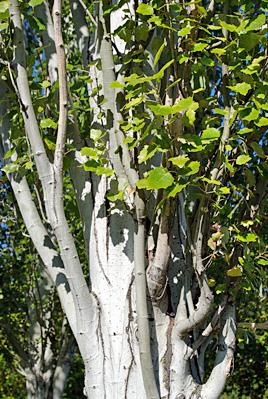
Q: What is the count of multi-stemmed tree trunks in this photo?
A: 2